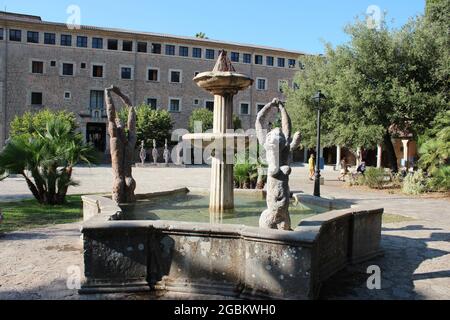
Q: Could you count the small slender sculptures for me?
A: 4